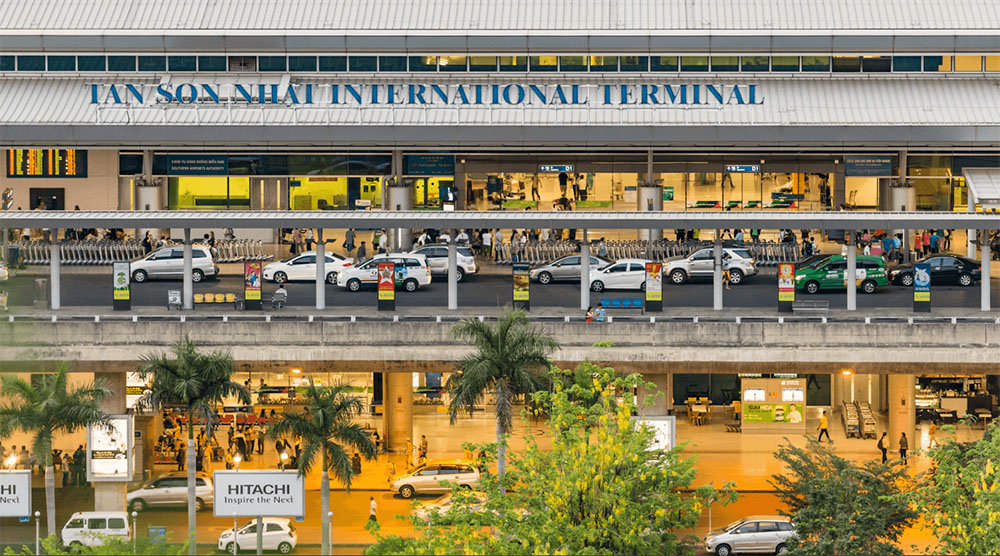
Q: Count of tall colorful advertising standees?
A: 7